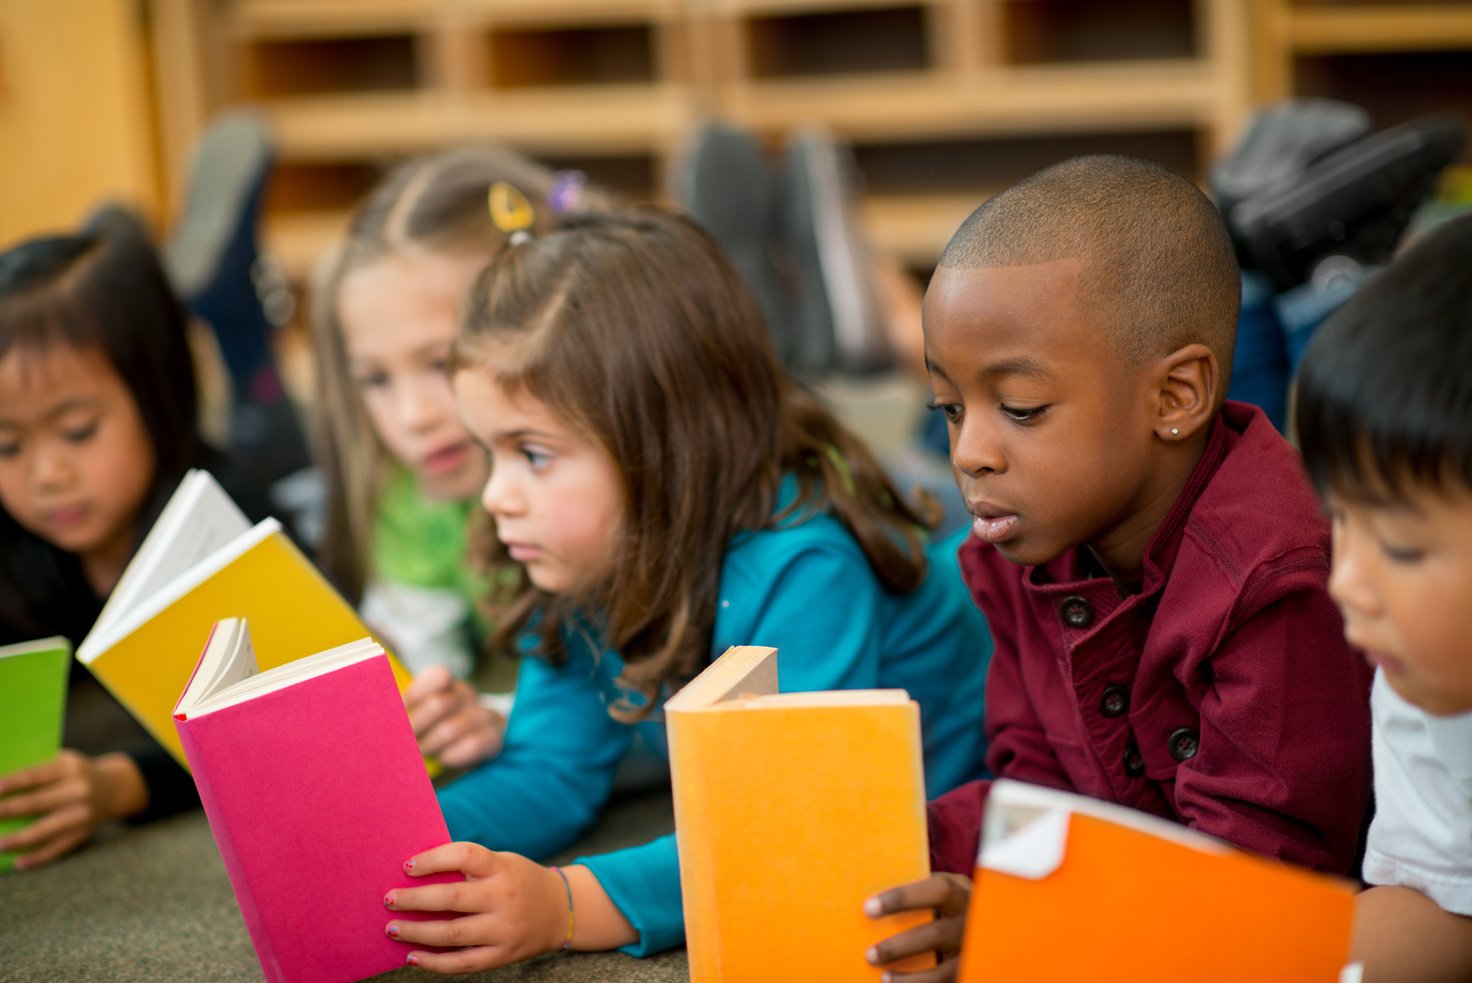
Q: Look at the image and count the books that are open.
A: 5